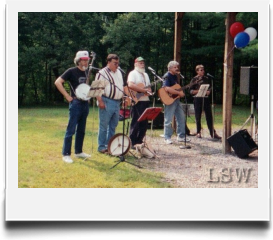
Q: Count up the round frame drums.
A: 1